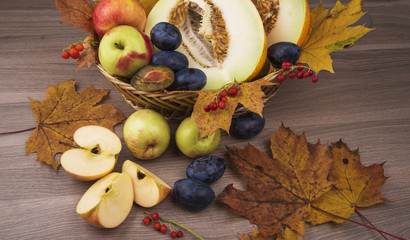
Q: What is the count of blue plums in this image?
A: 7